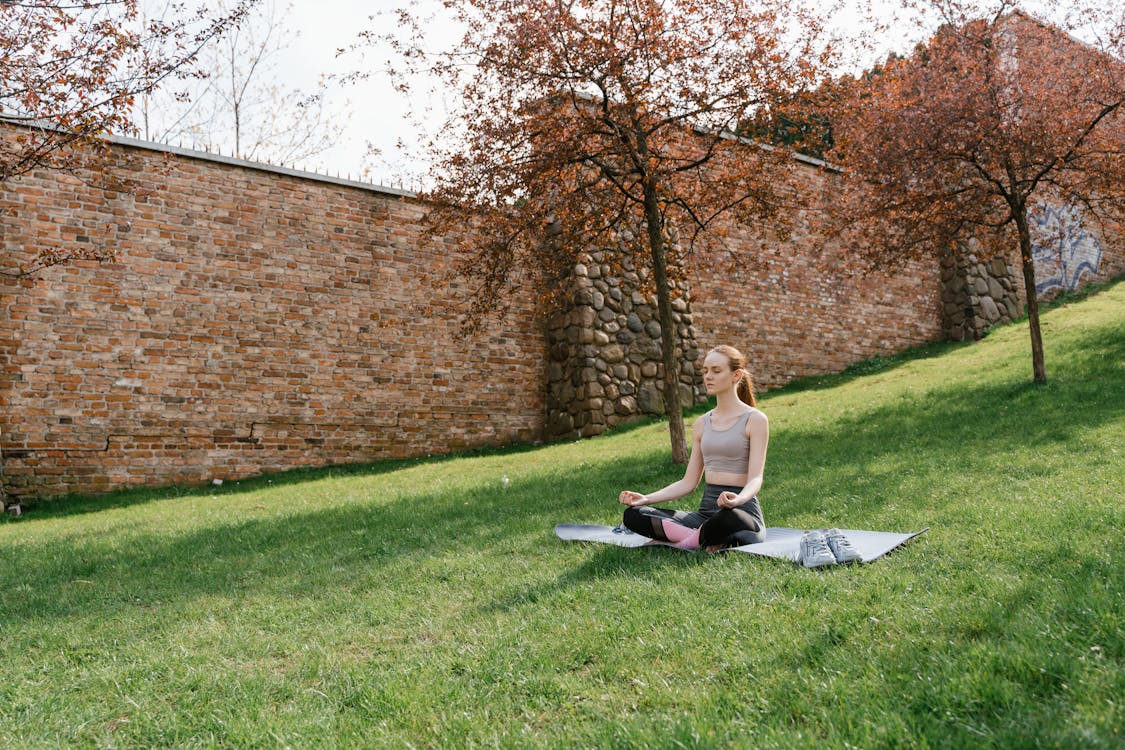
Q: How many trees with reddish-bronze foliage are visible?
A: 3